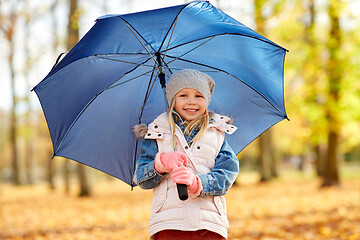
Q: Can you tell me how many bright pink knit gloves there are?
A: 2